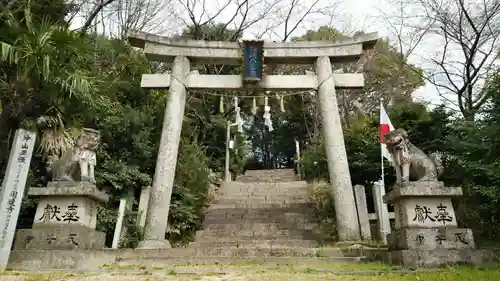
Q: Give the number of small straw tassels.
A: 3